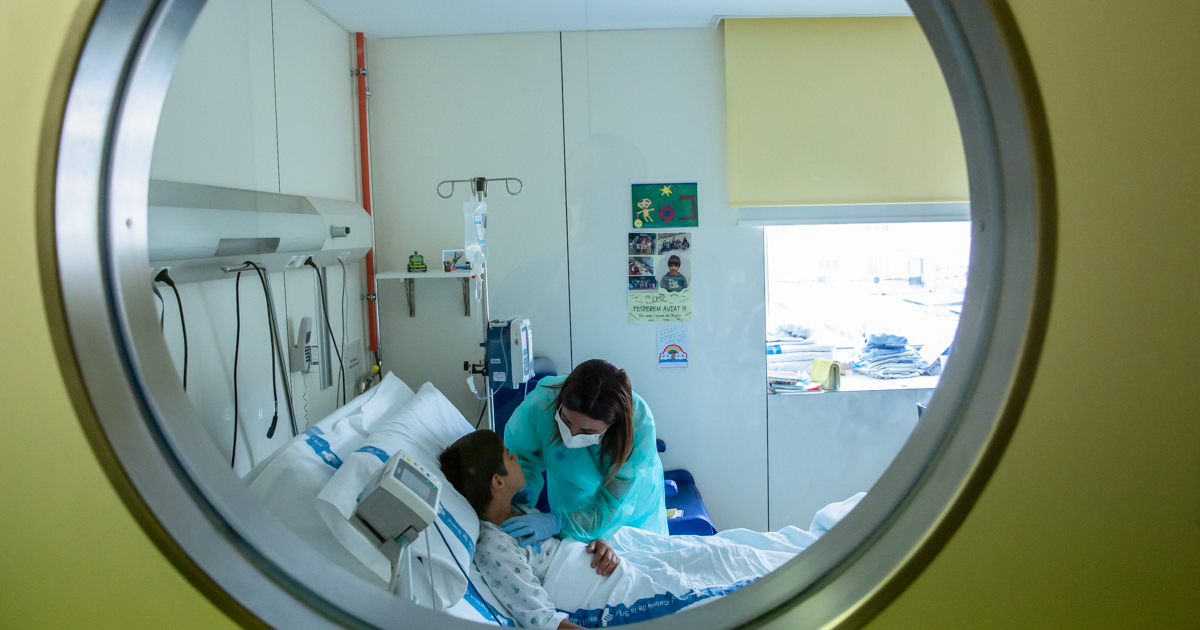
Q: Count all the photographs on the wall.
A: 5